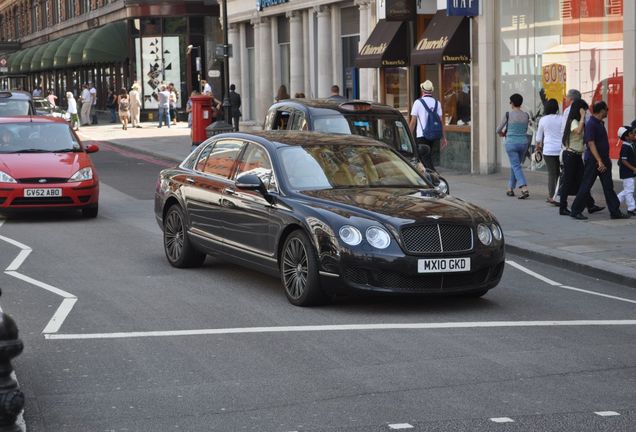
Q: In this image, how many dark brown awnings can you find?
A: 2